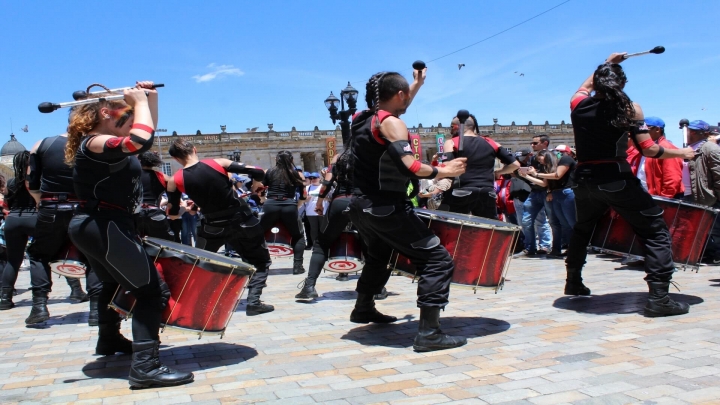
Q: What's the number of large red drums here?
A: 3